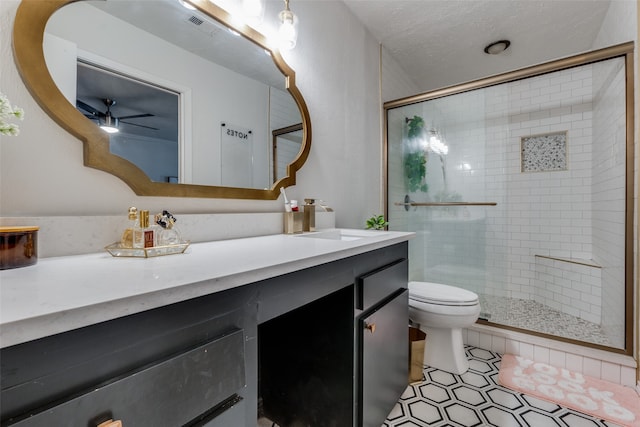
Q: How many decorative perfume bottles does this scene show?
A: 3